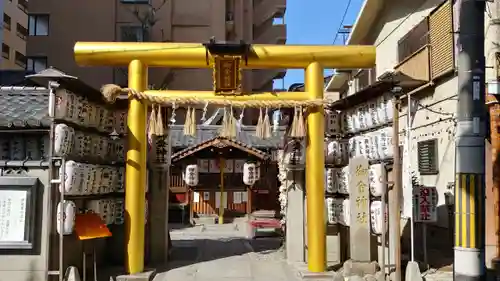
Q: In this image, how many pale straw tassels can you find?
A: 10